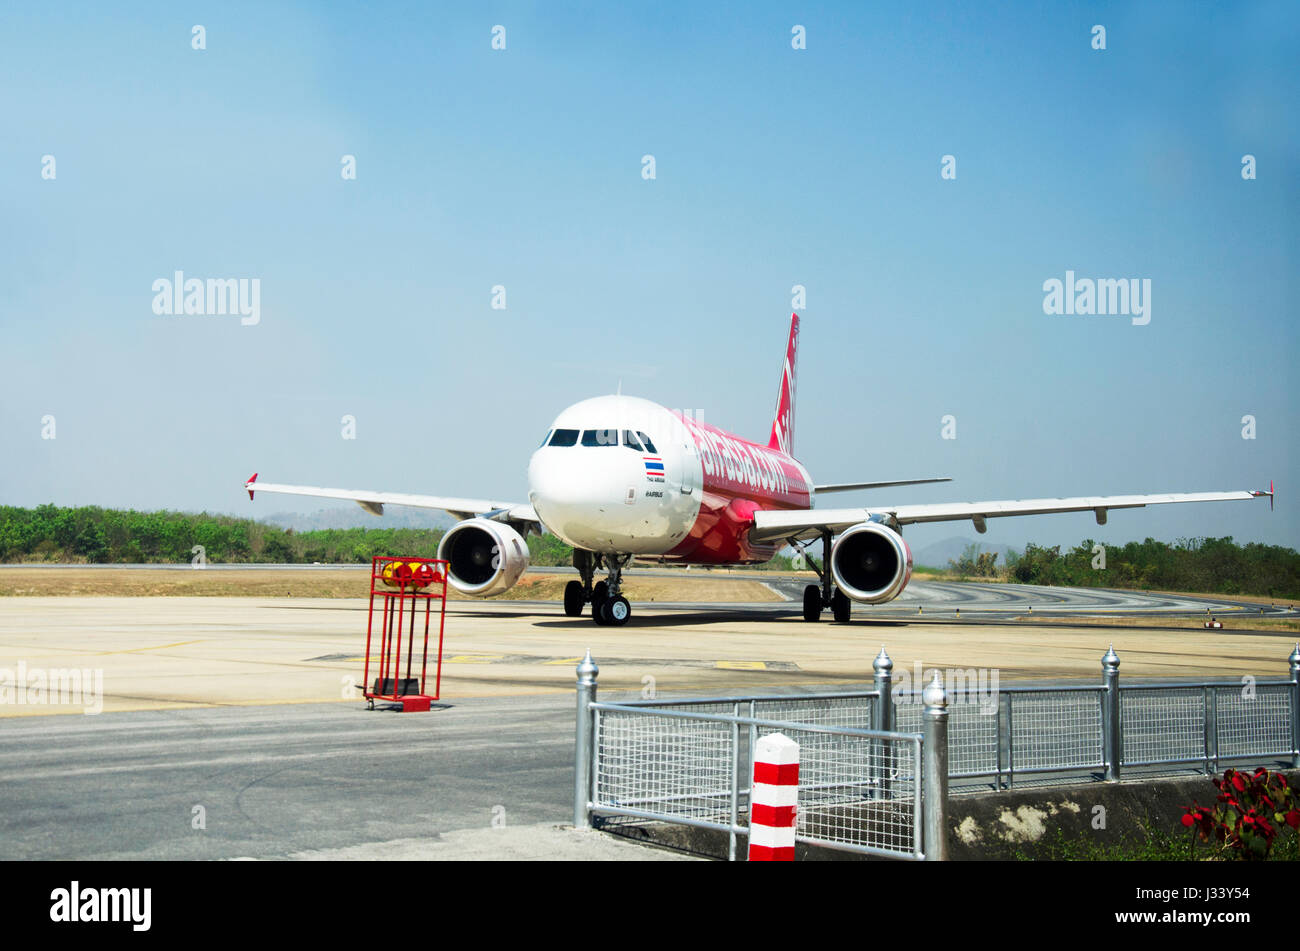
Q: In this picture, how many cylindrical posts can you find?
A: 5